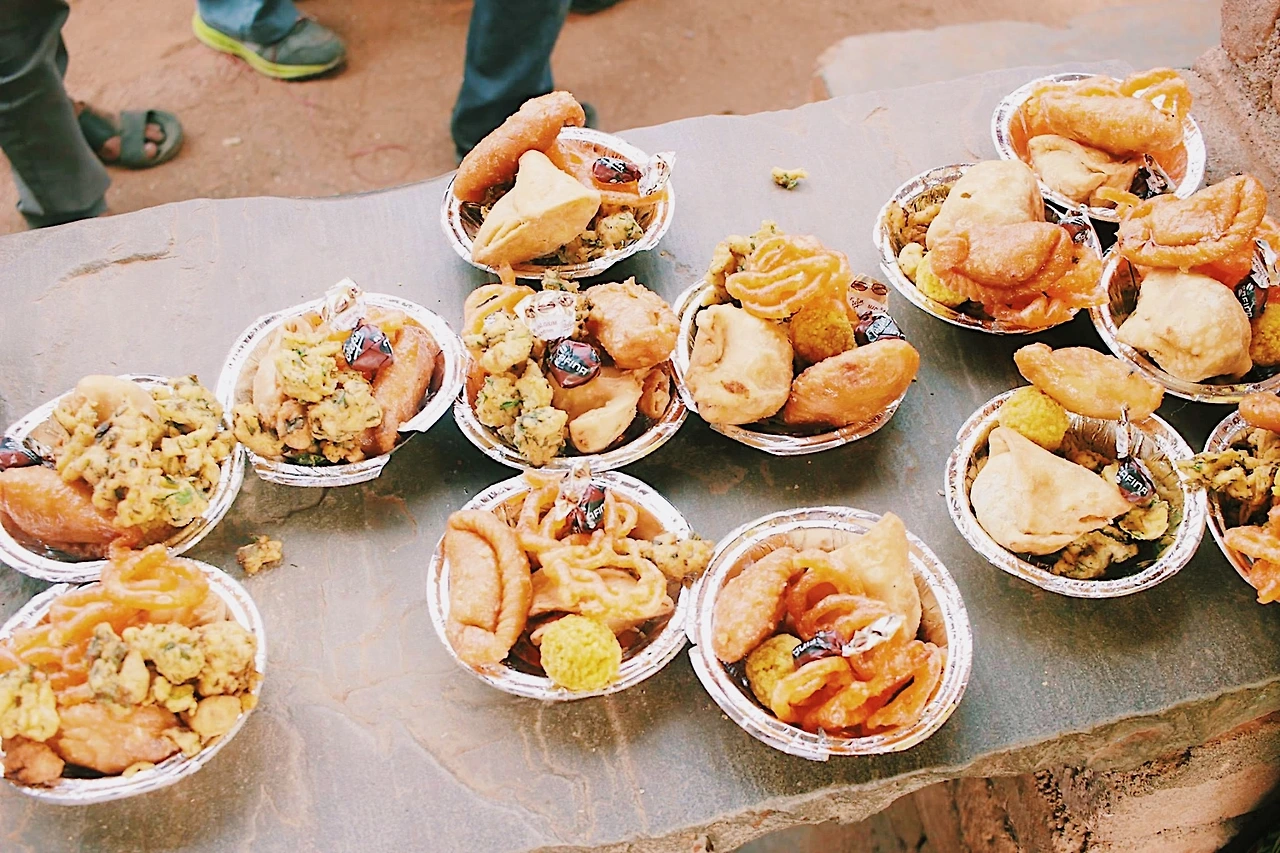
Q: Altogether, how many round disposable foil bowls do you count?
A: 13